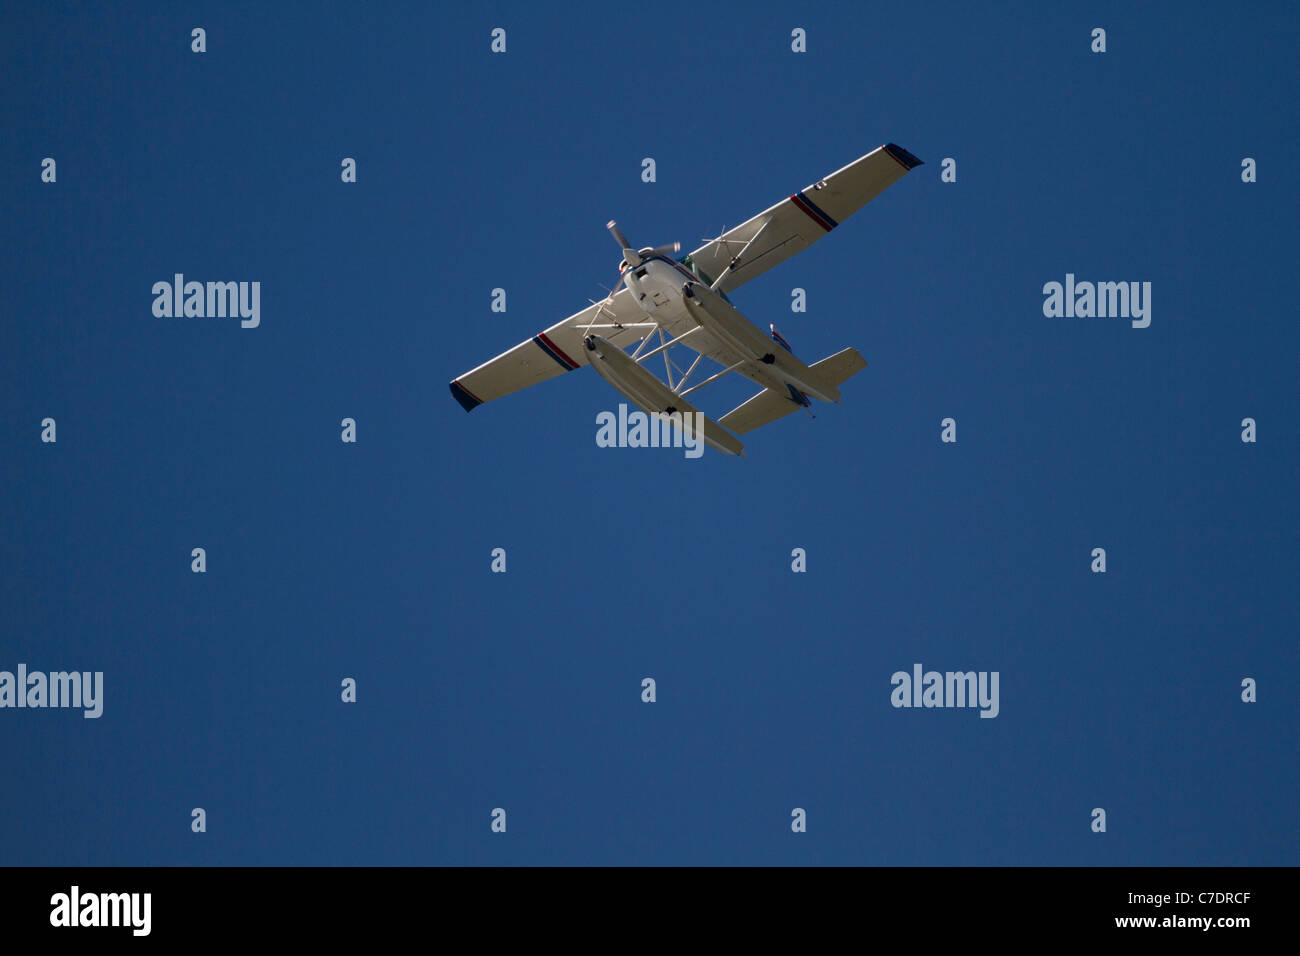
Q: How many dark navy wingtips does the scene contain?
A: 2